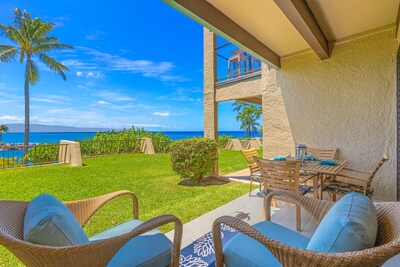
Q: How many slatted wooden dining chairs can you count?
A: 4